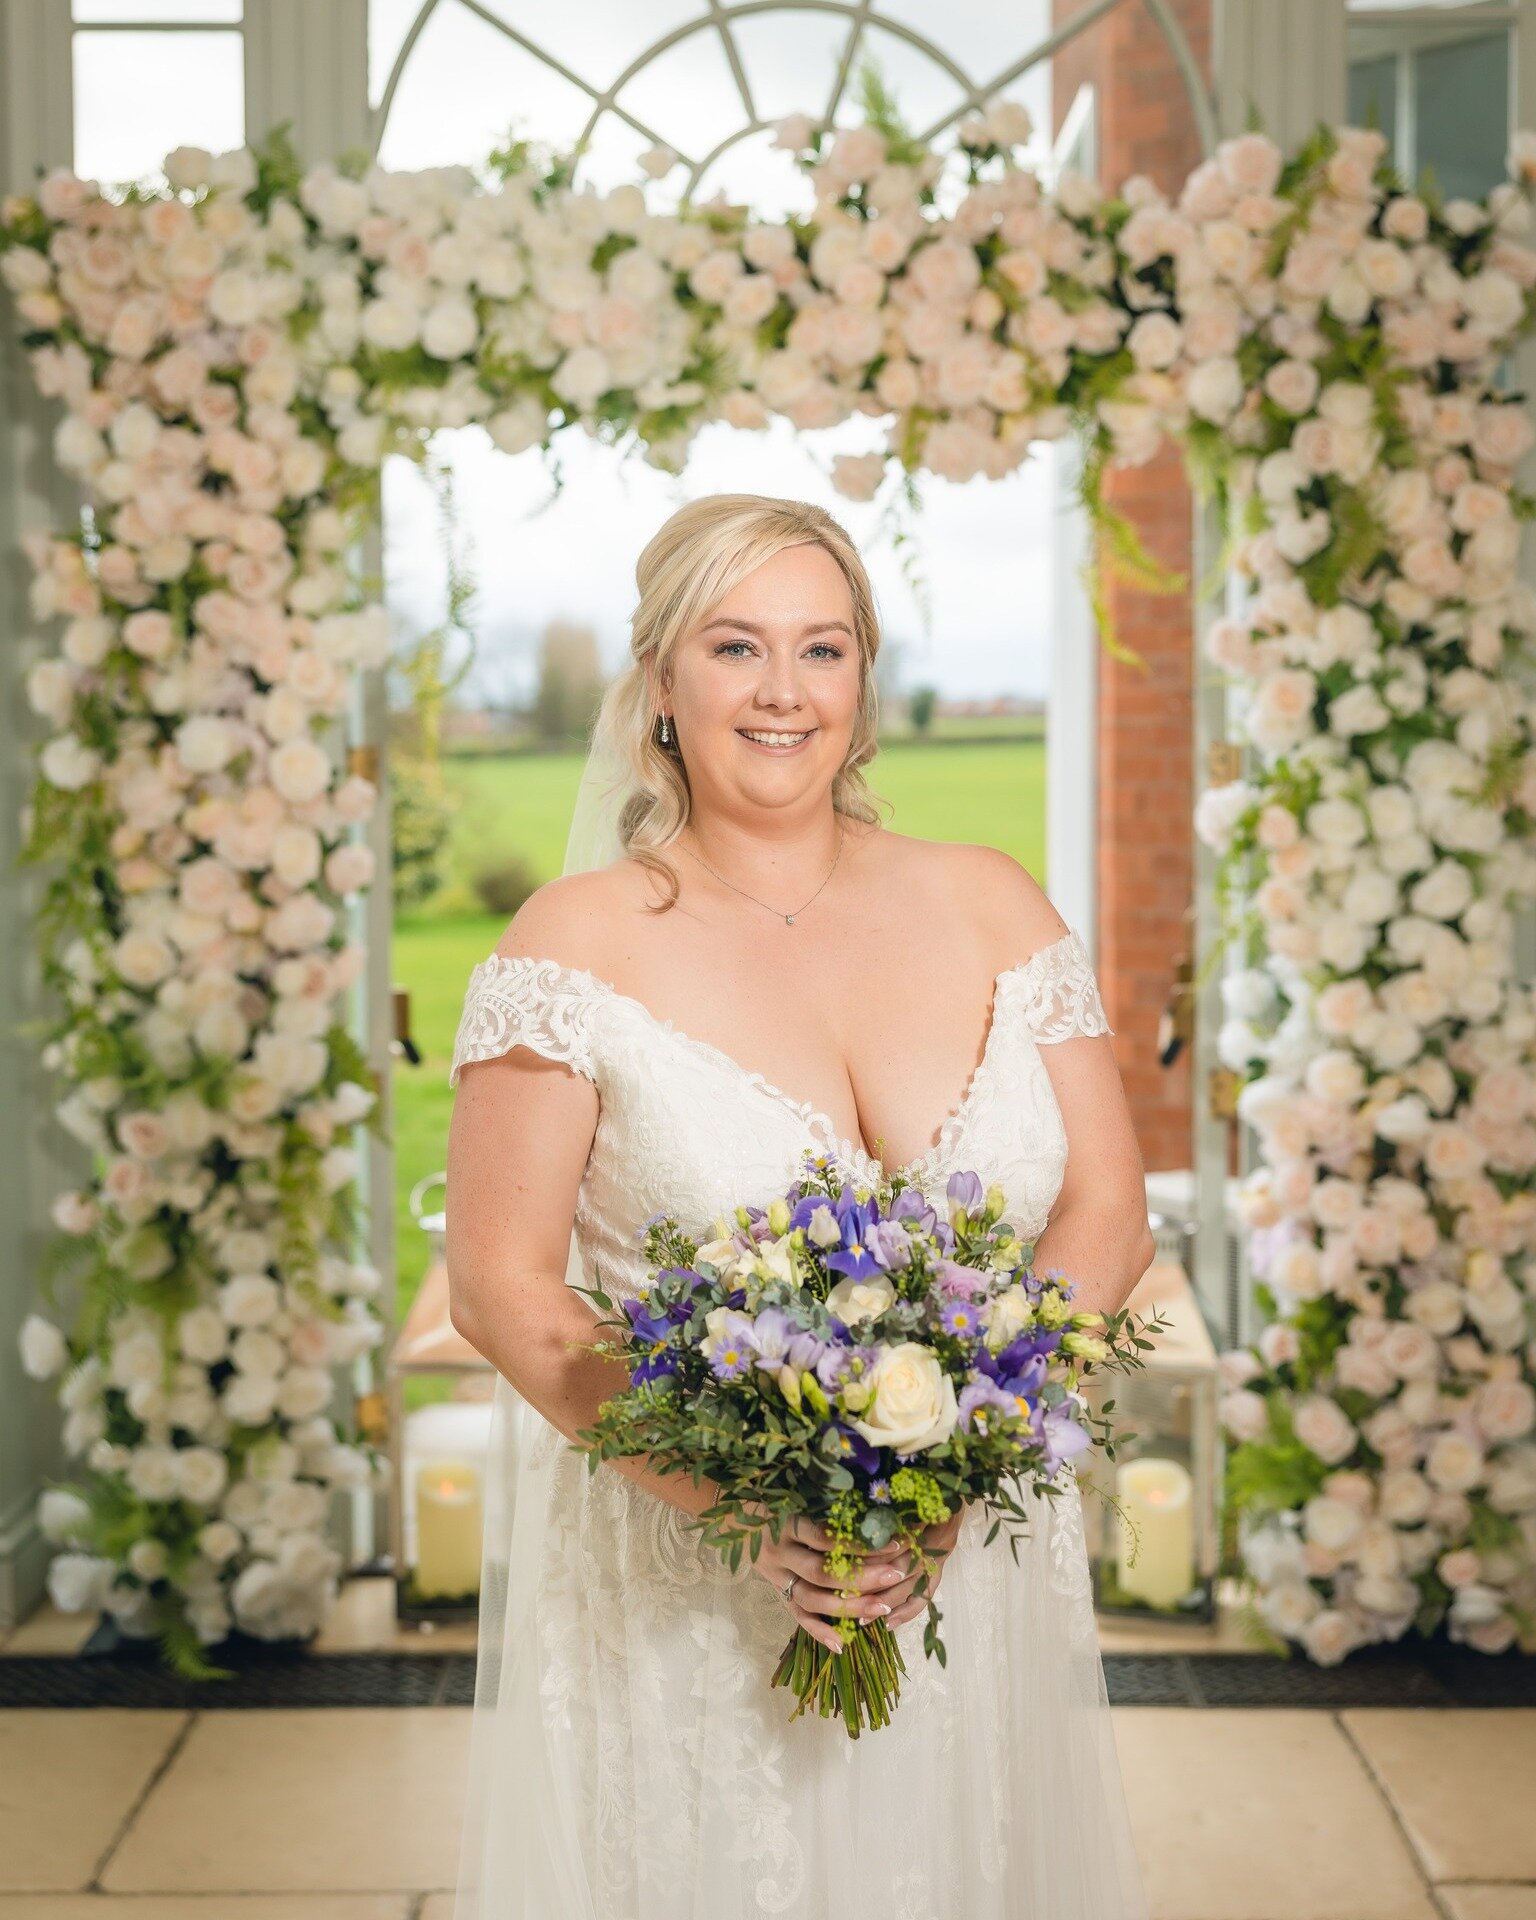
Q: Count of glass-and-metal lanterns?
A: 2